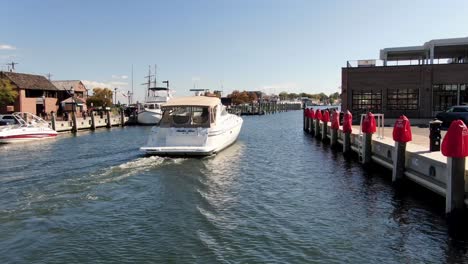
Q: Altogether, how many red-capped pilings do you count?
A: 9